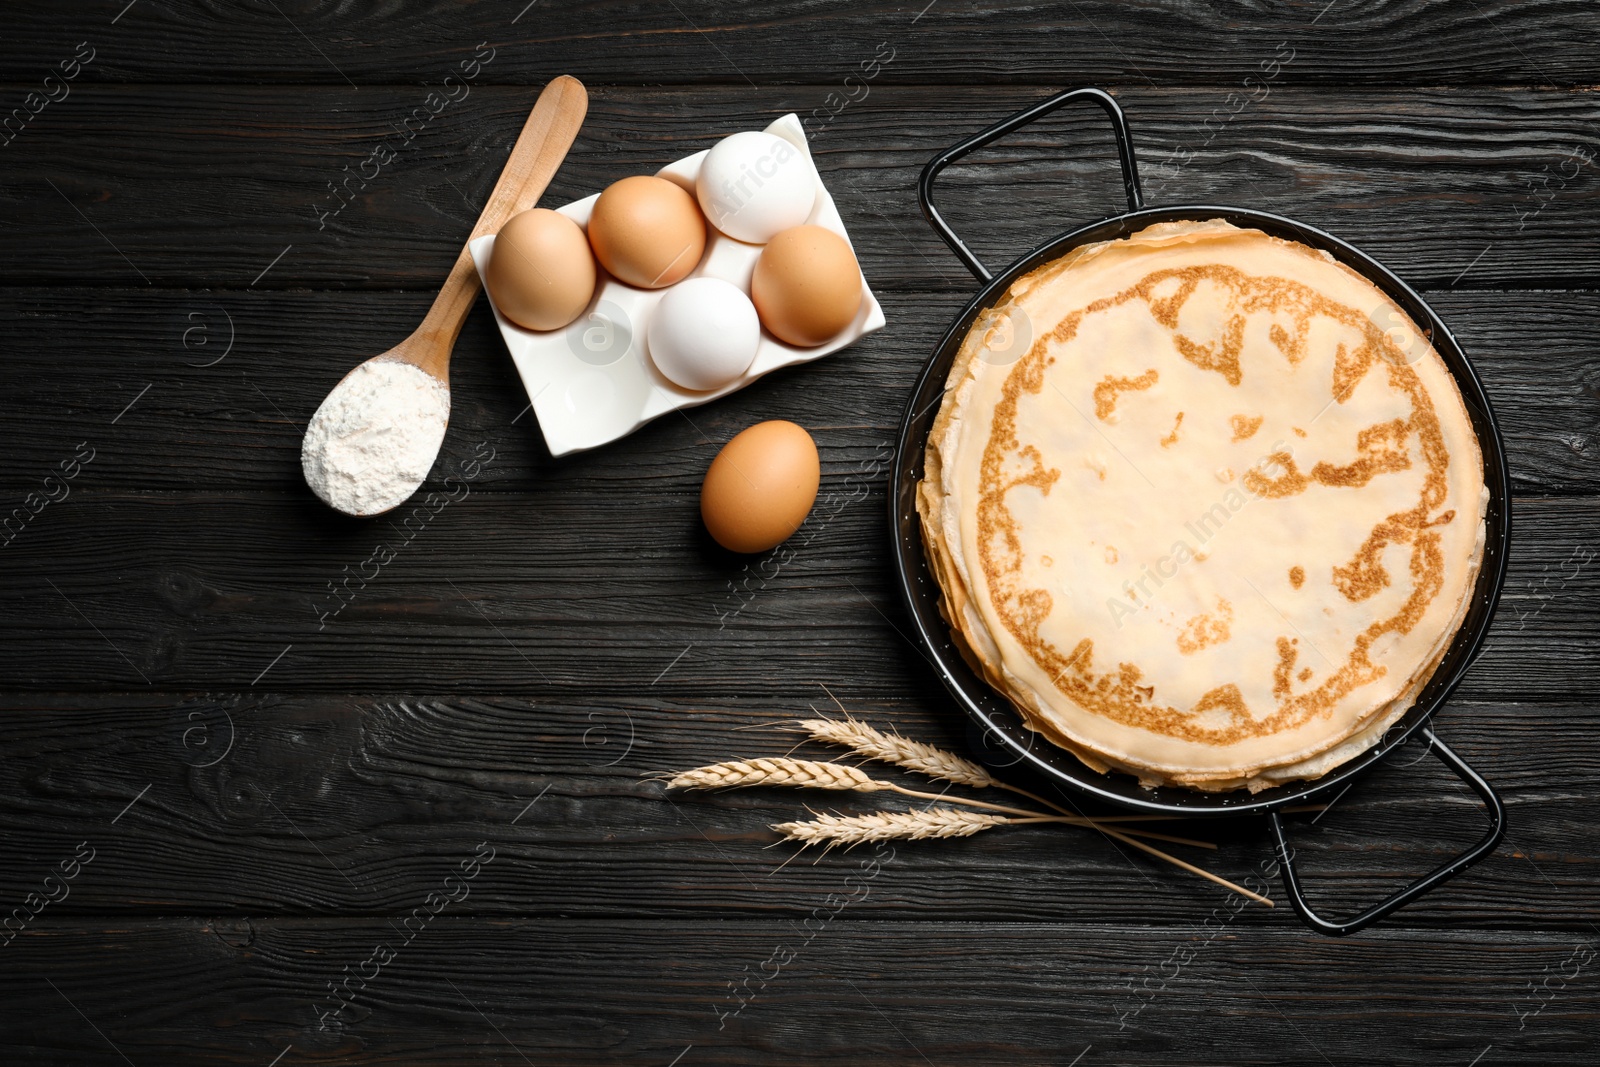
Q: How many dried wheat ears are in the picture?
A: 3